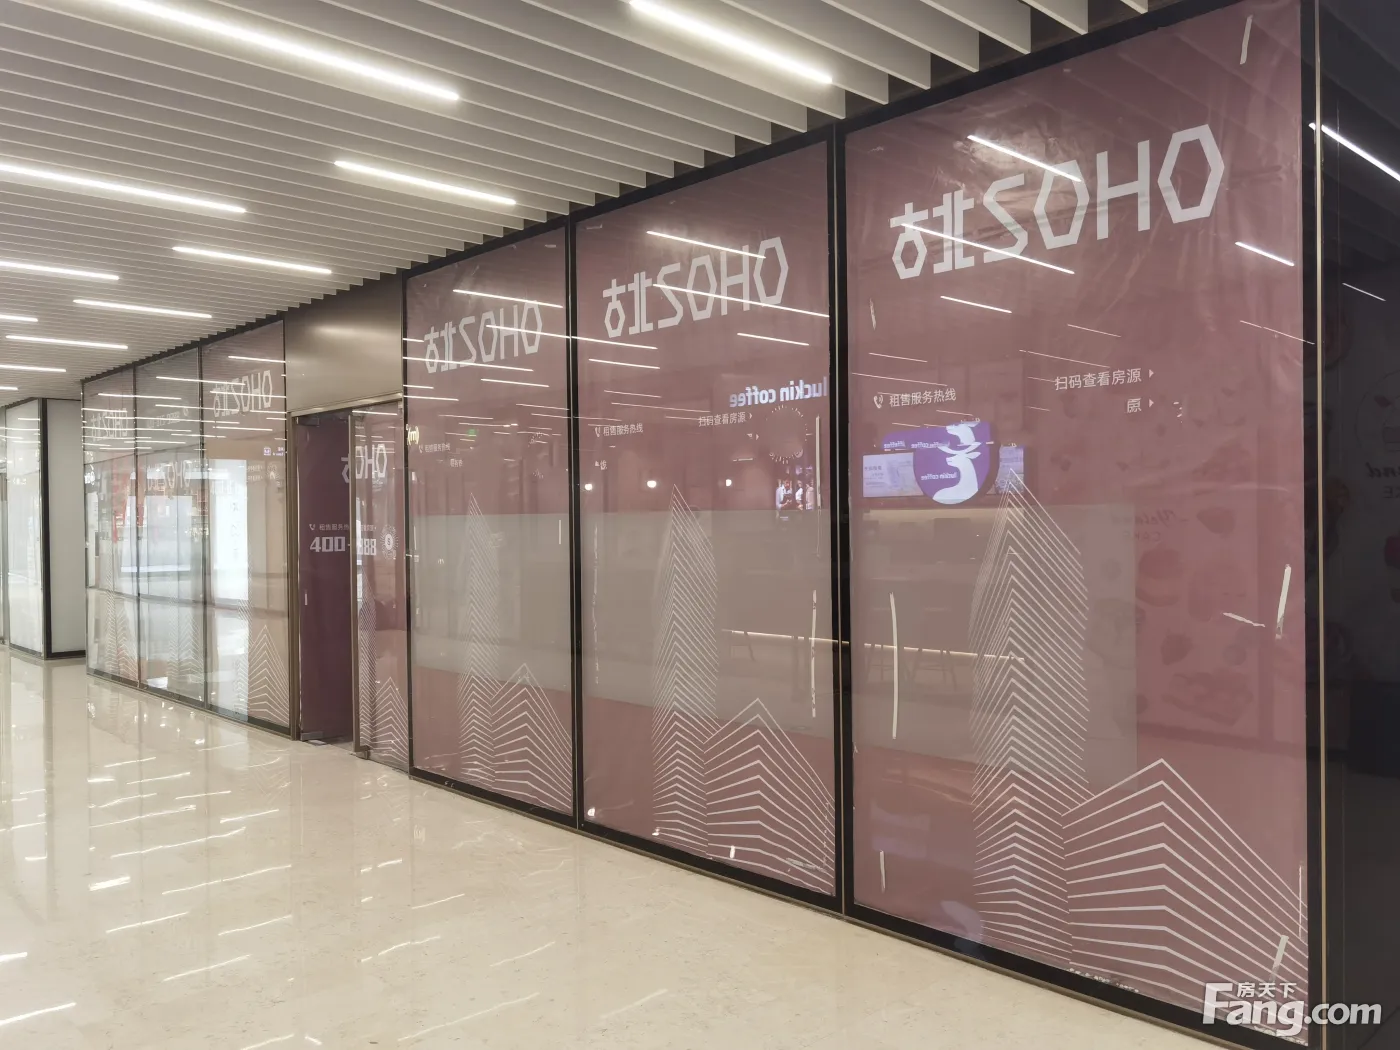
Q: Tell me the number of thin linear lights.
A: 11